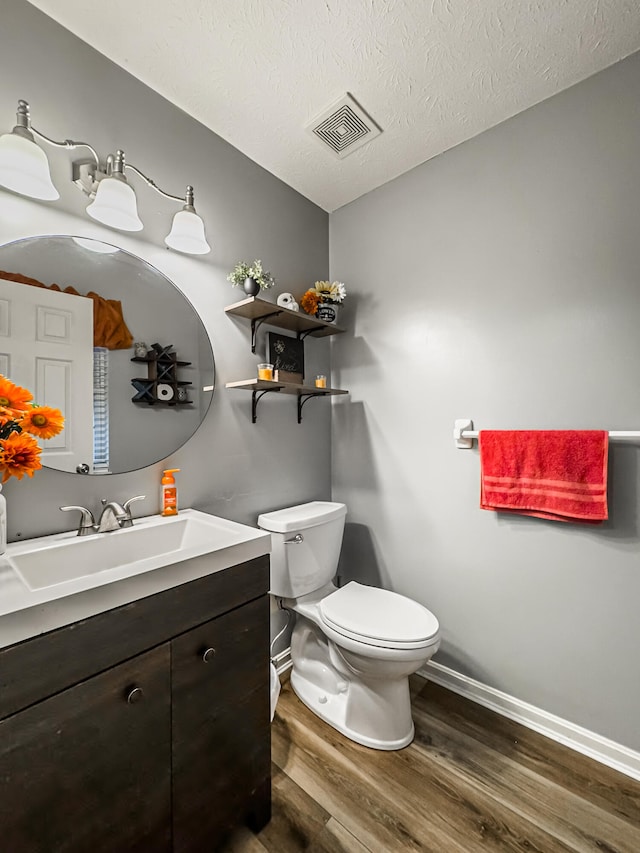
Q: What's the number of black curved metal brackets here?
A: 4